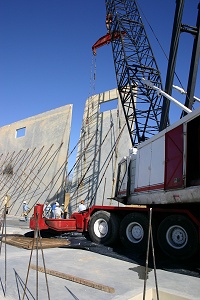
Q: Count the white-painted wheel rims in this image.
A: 3